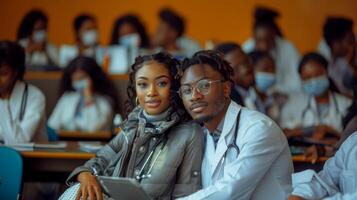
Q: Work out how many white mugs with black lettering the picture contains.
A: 0